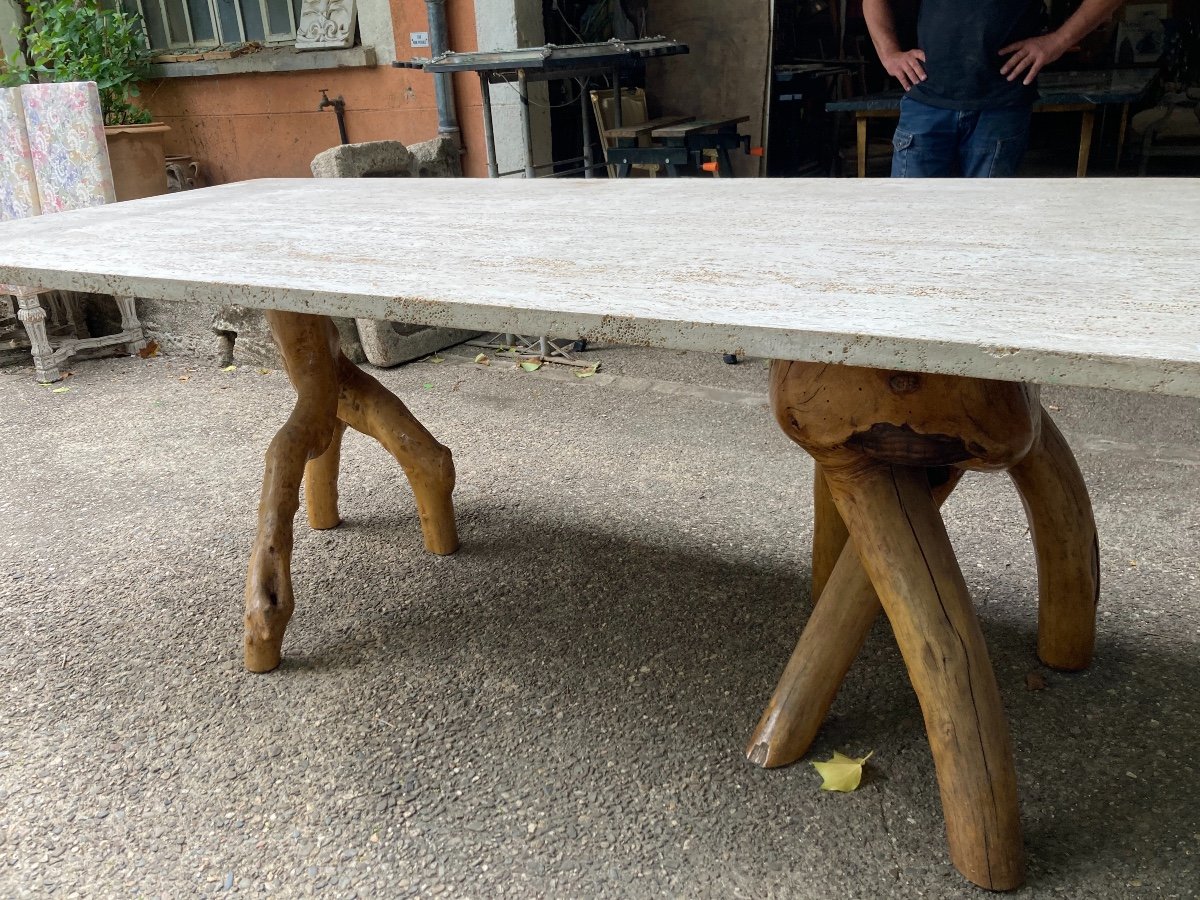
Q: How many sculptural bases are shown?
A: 2